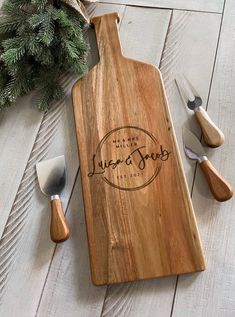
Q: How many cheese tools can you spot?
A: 3